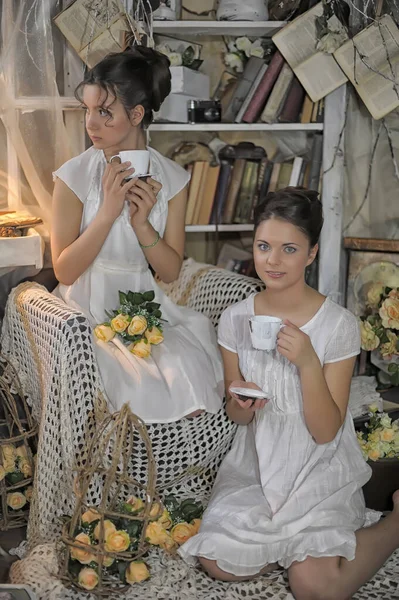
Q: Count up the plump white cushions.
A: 0